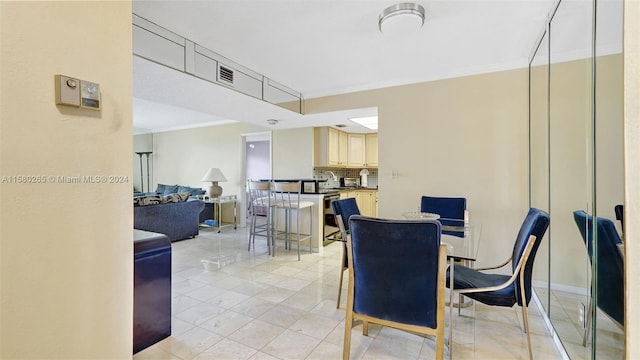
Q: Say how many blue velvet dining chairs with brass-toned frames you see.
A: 4